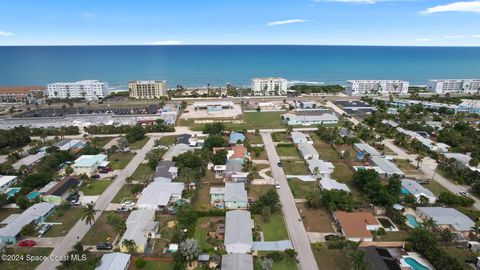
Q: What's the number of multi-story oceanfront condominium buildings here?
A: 5